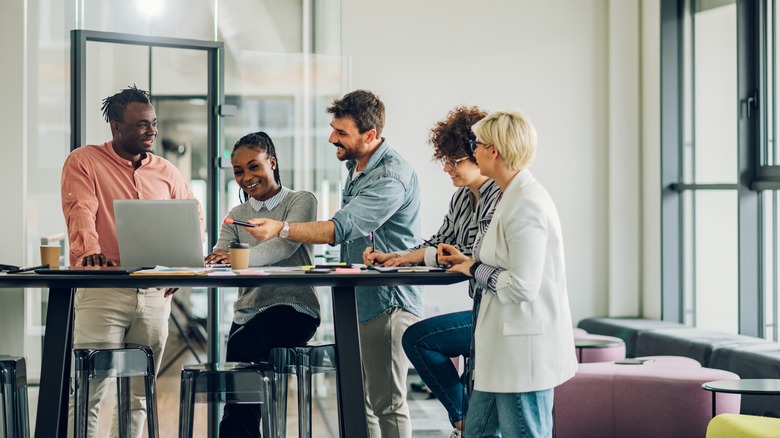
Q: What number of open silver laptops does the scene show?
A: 1